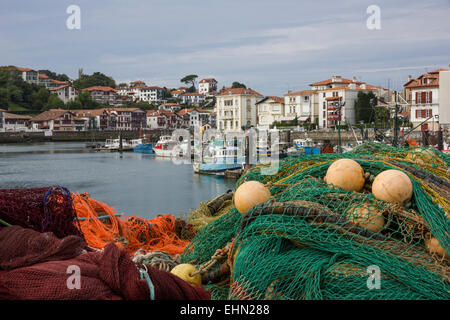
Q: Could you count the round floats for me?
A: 6